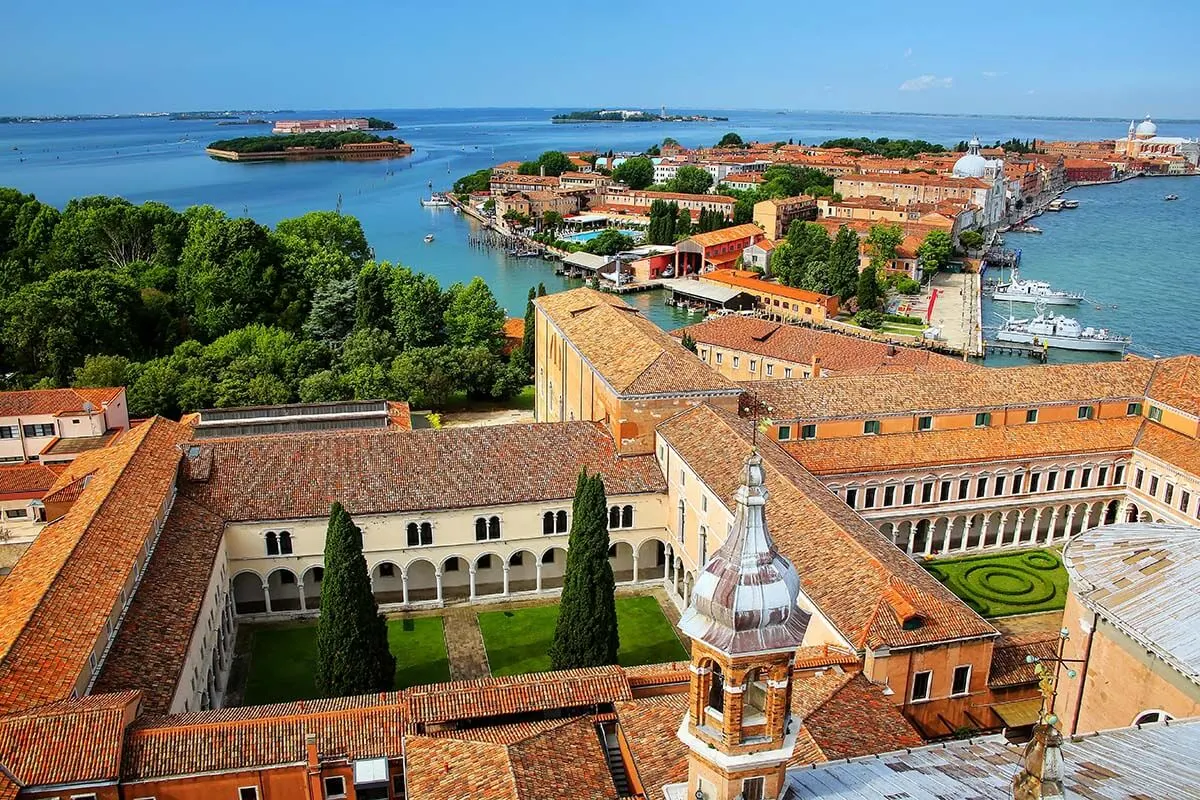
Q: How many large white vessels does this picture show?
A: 2